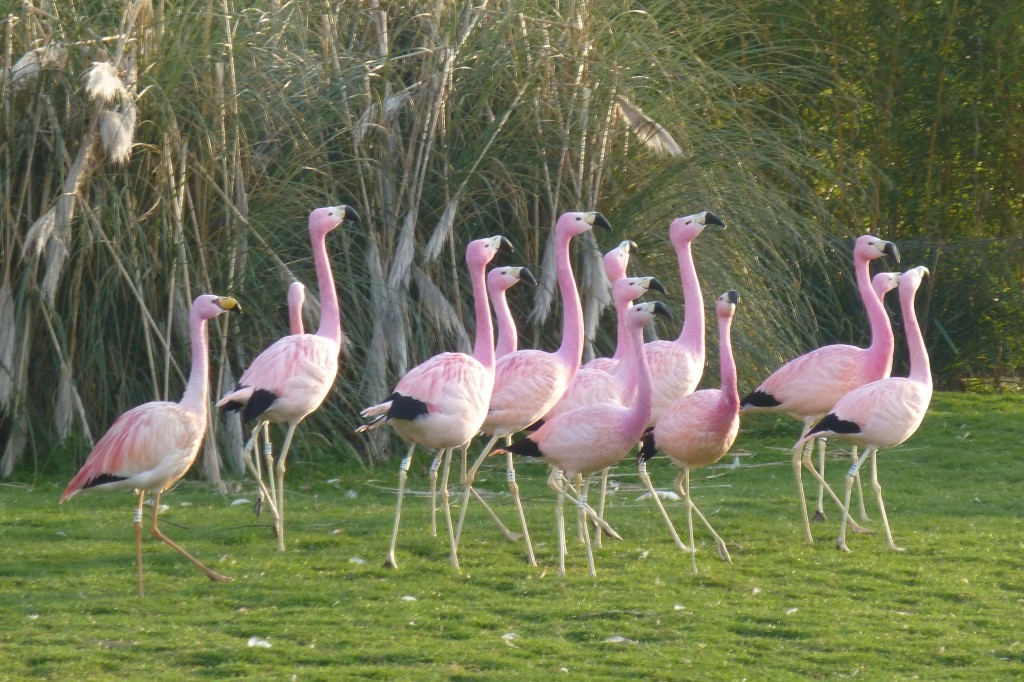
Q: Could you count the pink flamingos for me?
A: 14